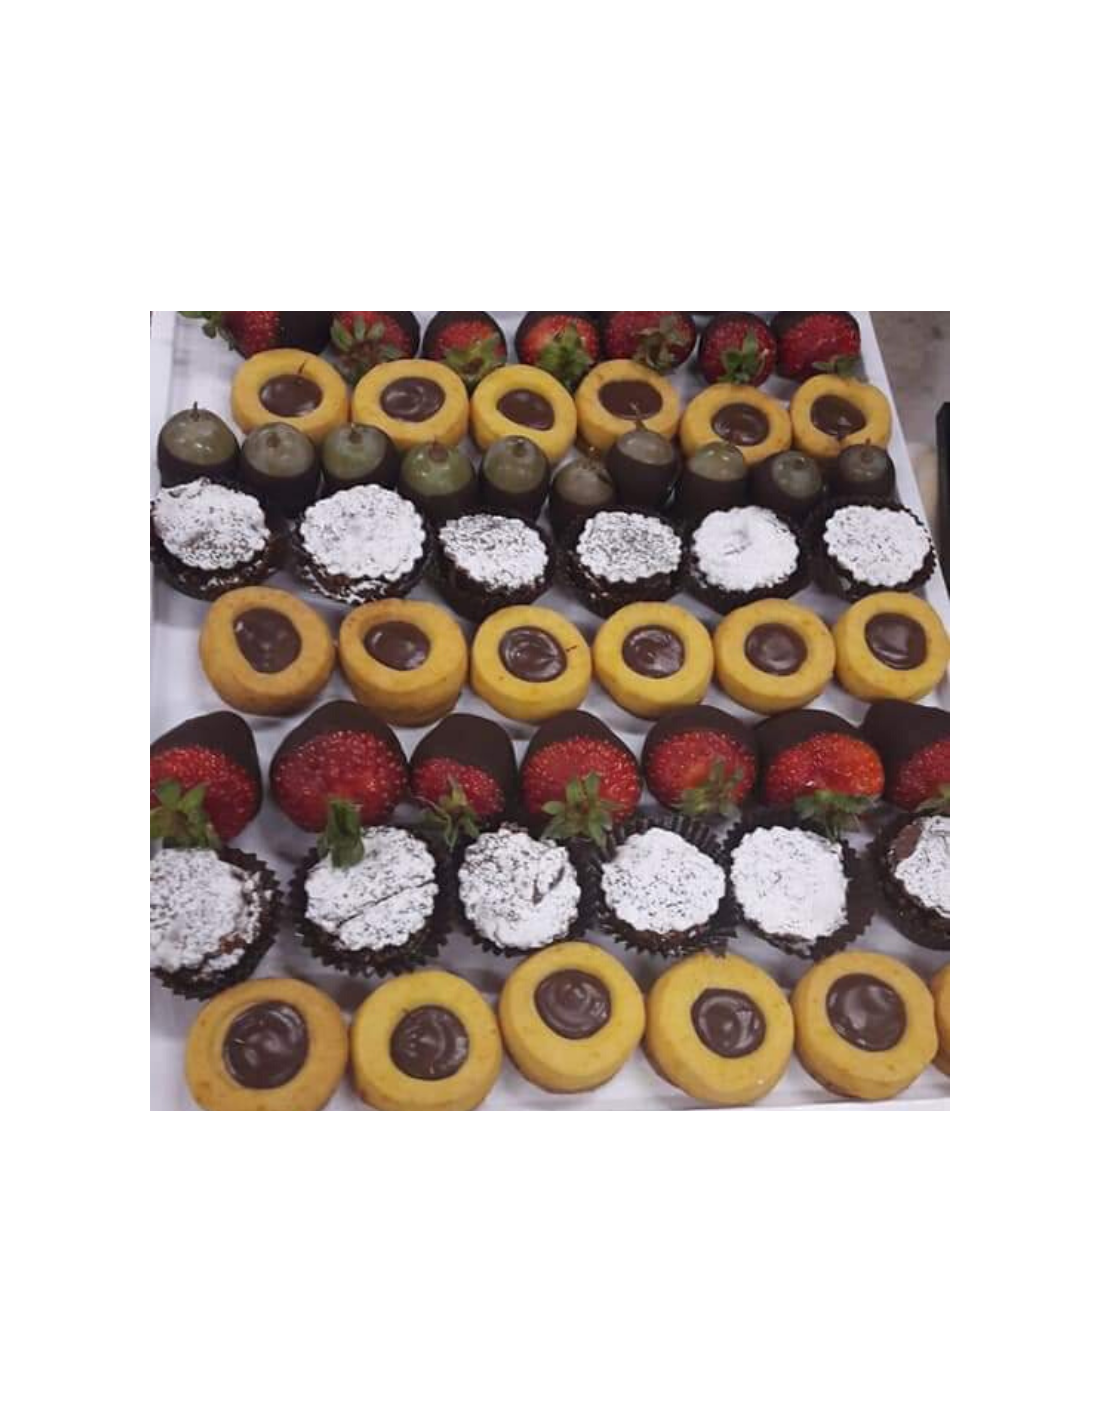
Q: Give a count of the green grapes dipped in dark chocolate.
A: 10